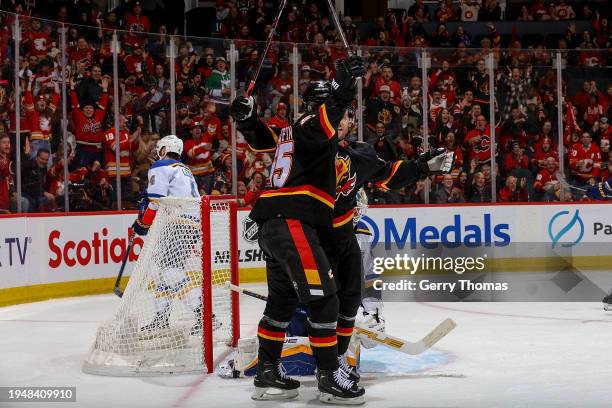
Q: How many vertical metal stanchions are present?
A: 10